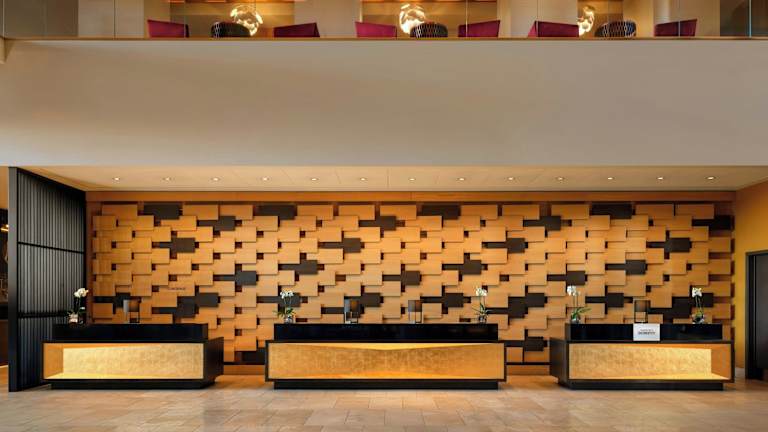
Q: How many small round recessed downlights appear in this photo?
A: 13